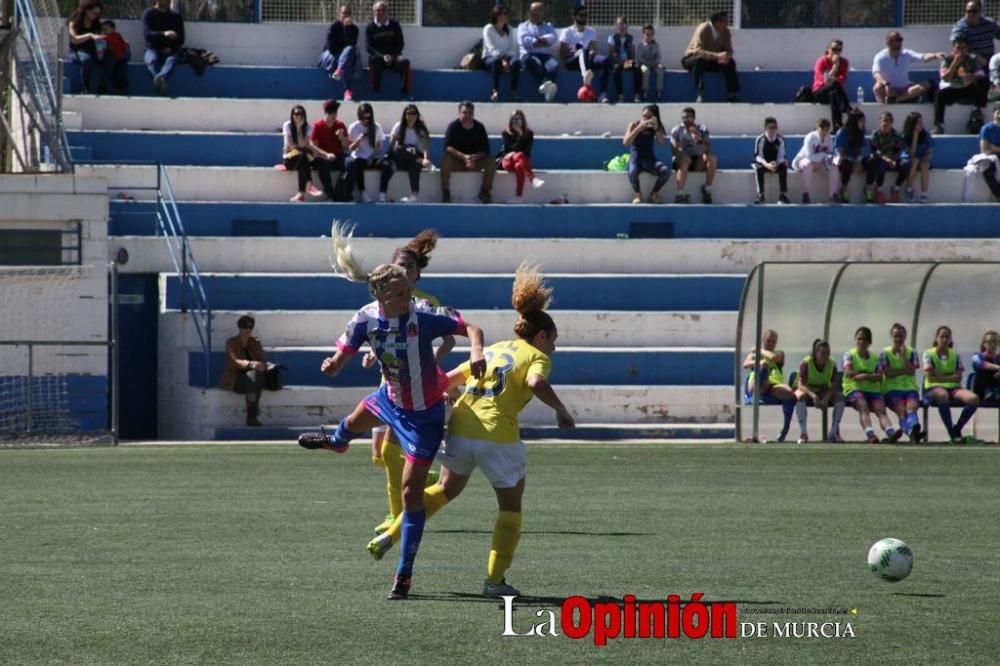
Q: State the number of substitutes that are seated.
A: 6